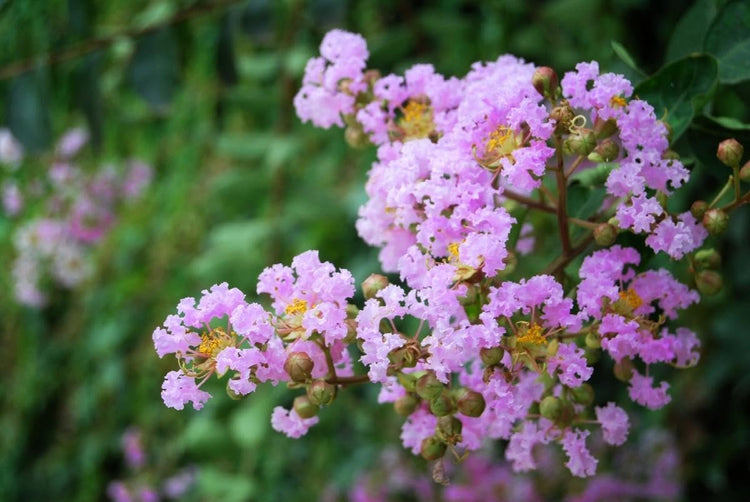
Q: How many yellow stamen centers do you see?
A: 8